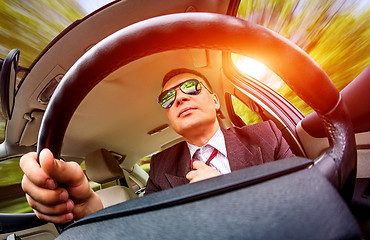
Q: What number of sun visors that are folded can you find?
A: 1